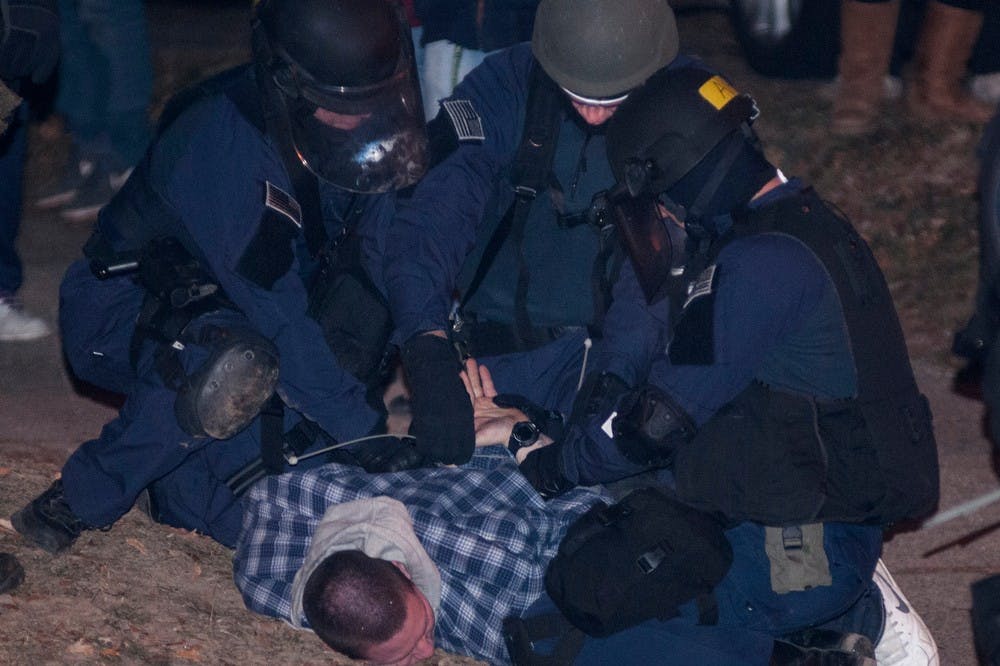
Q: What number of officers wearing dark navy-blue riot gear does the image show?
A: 3